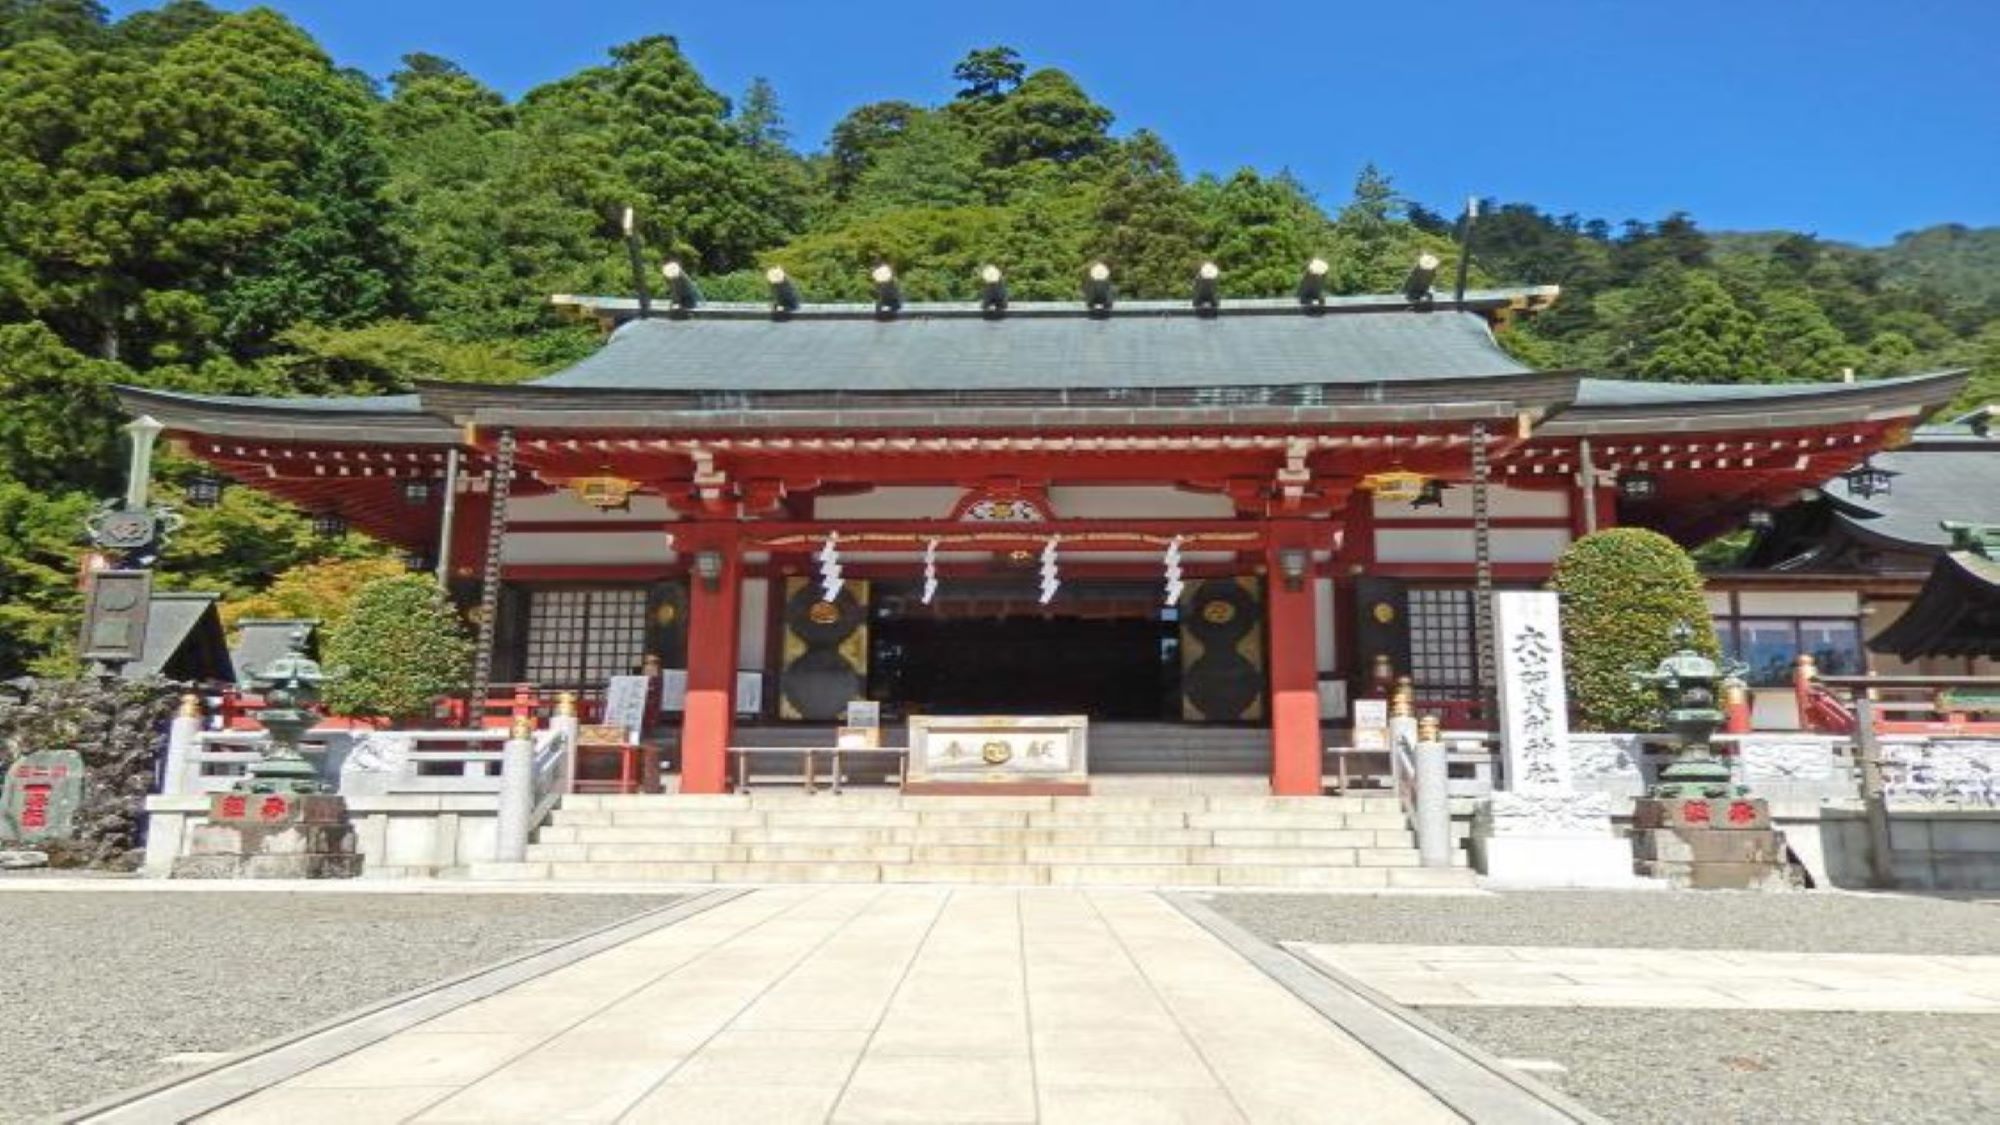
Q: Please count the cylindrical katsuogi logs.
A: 8